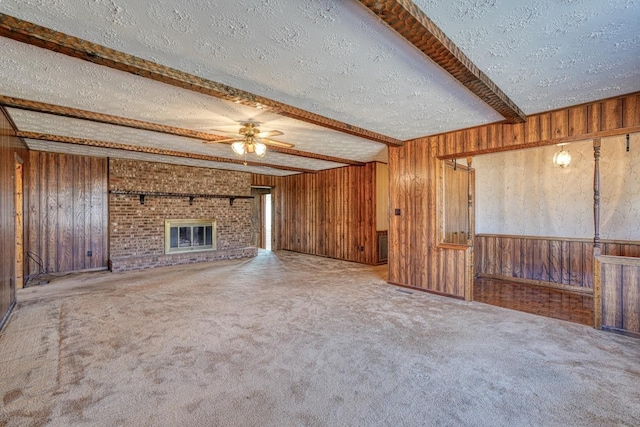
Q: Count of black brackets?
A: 3